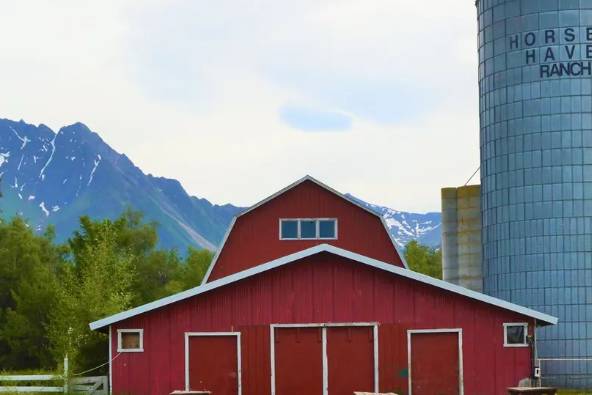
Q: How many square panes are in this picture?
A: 5